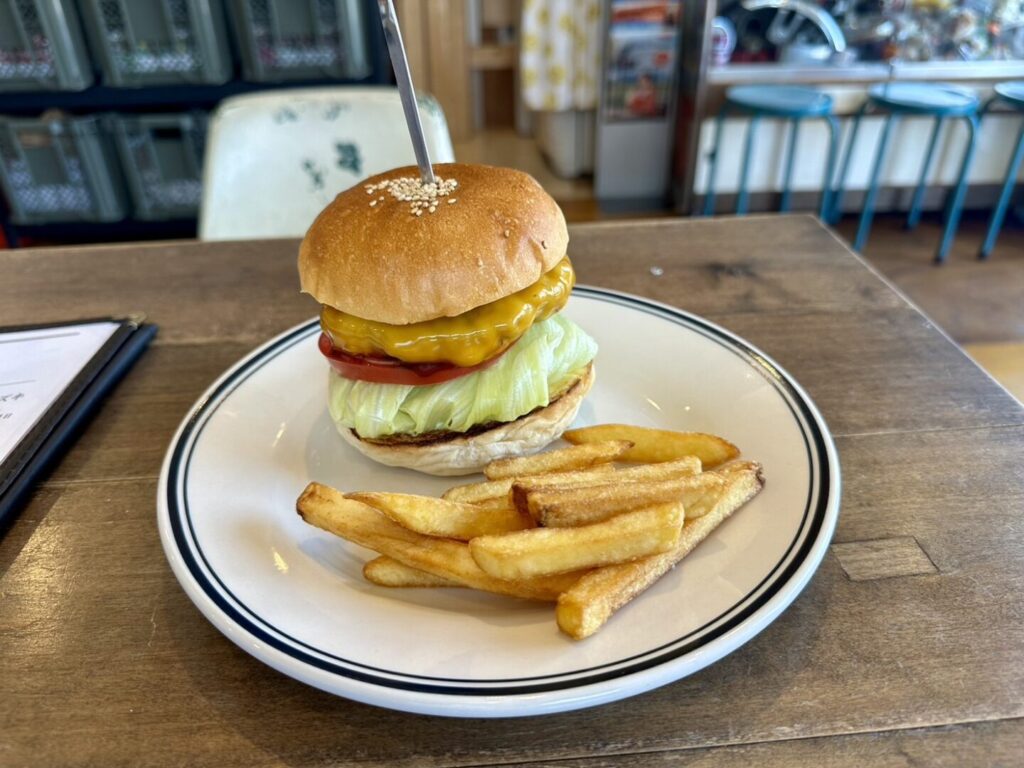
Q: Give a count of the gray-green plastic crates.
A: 5